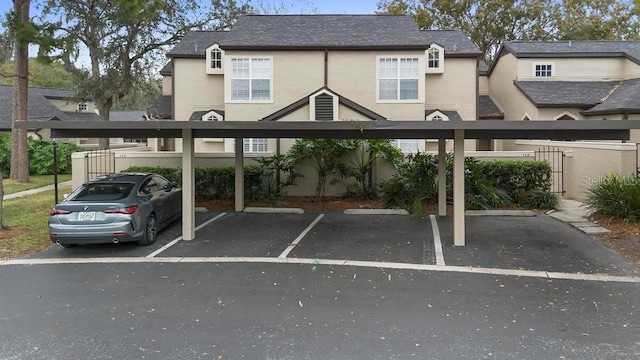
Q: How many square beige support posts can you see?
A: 4